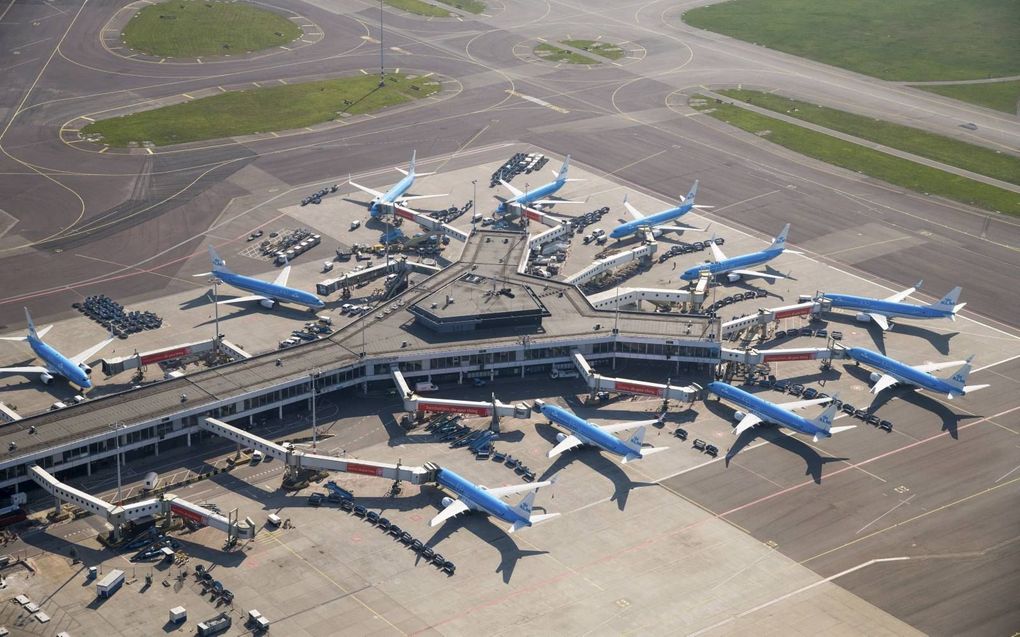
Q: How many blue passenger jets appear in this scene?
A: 11